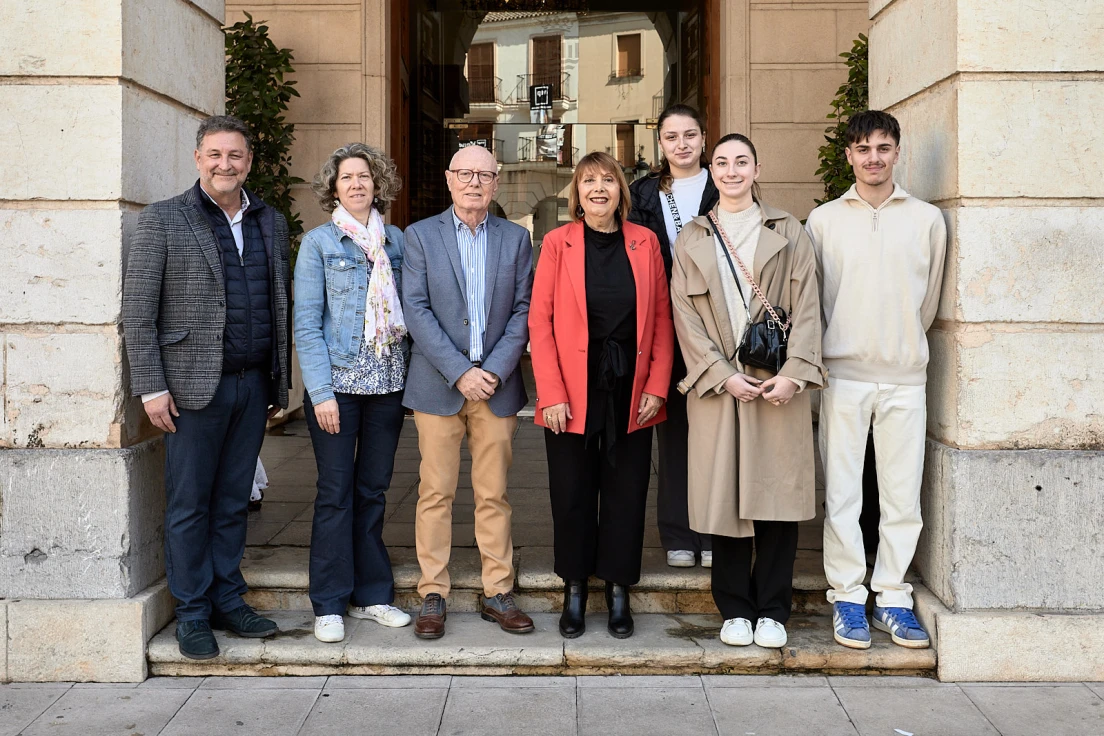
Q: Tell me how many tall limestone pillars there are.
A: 2